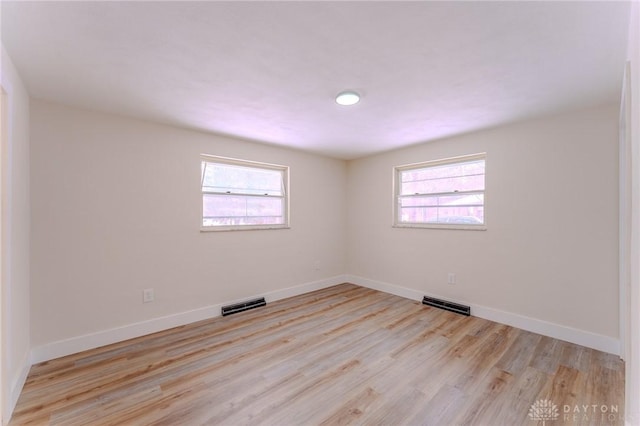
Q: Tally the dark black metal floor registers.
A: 2